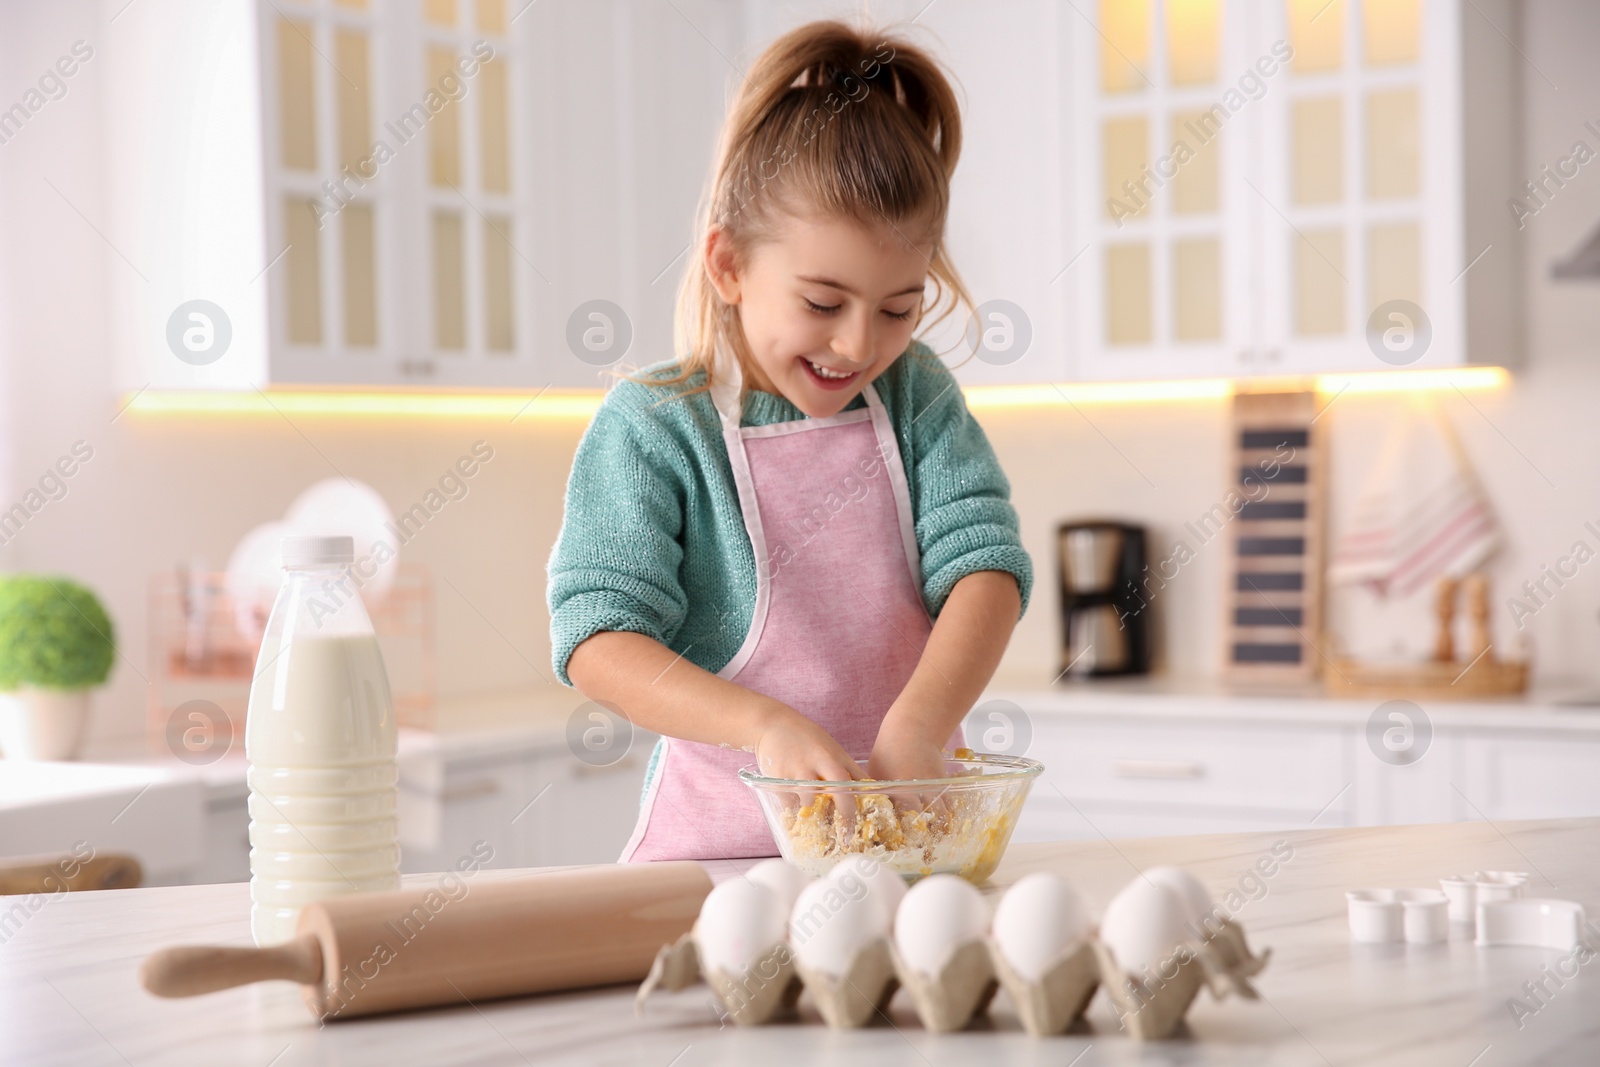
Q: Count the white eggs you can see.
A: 8